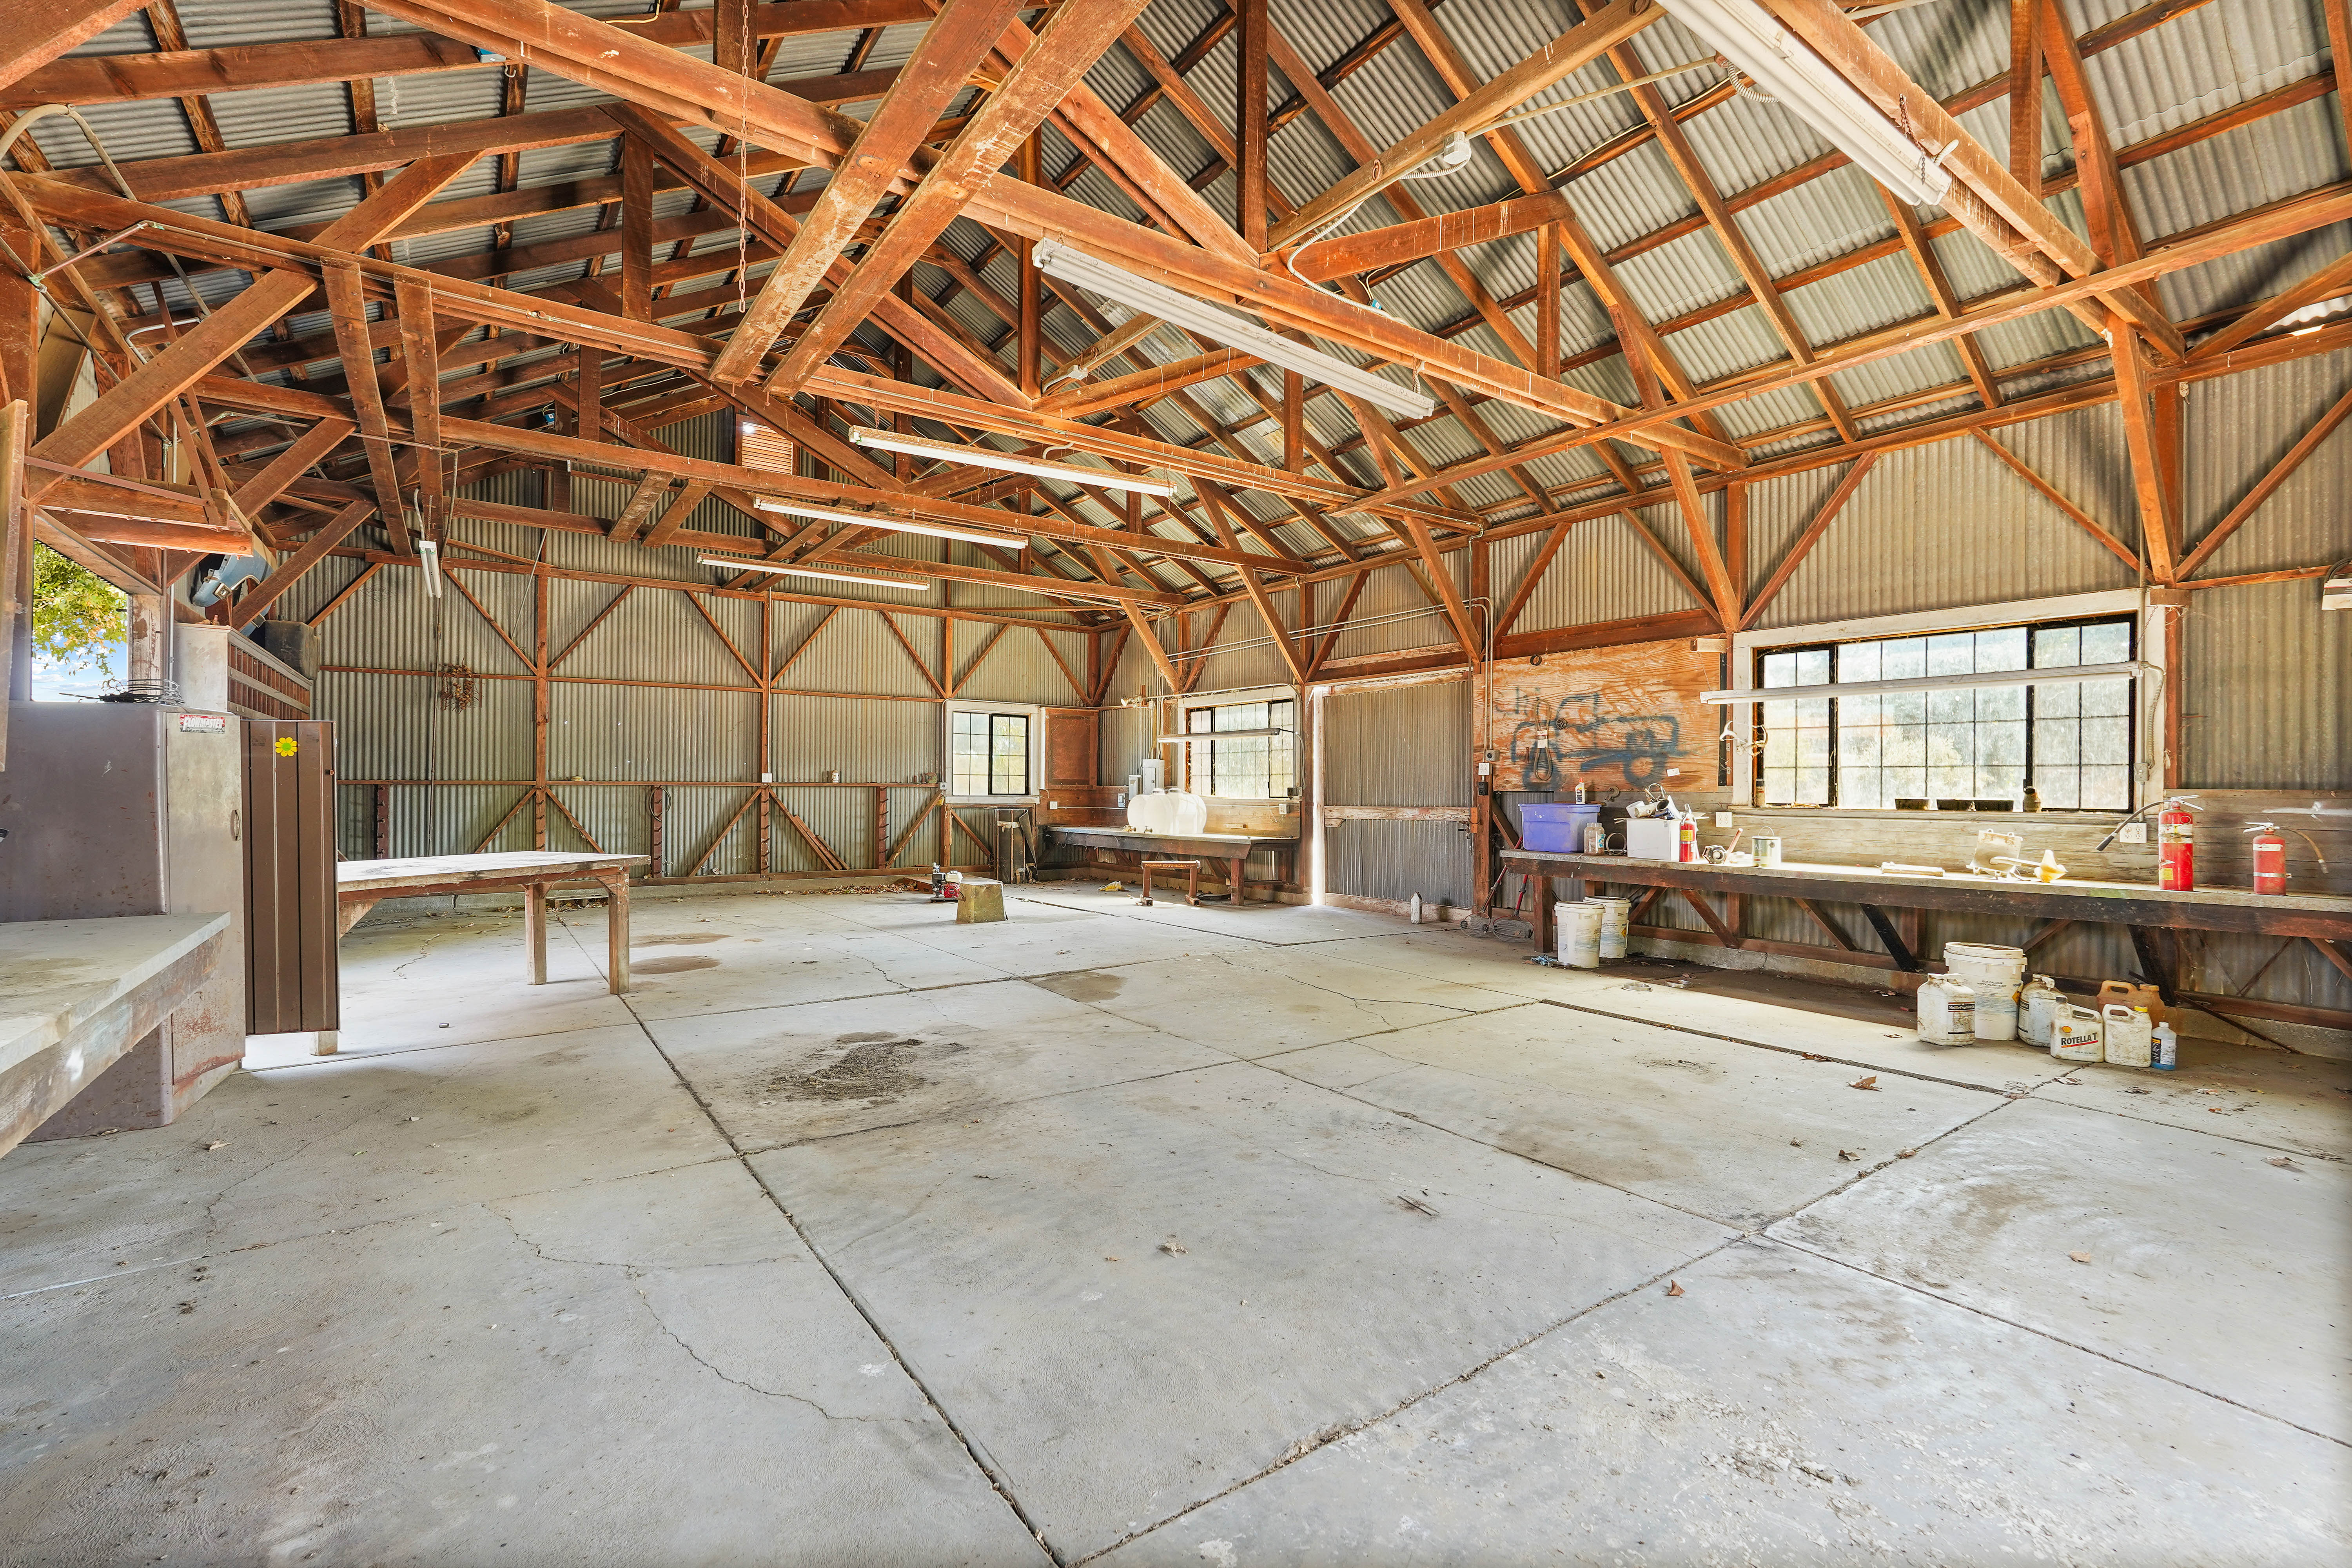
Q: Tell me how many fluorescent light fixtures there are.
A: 8